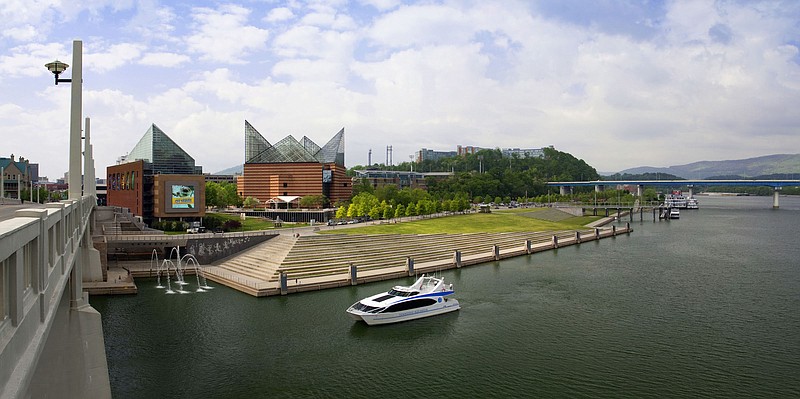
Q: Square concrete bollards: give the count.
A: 11